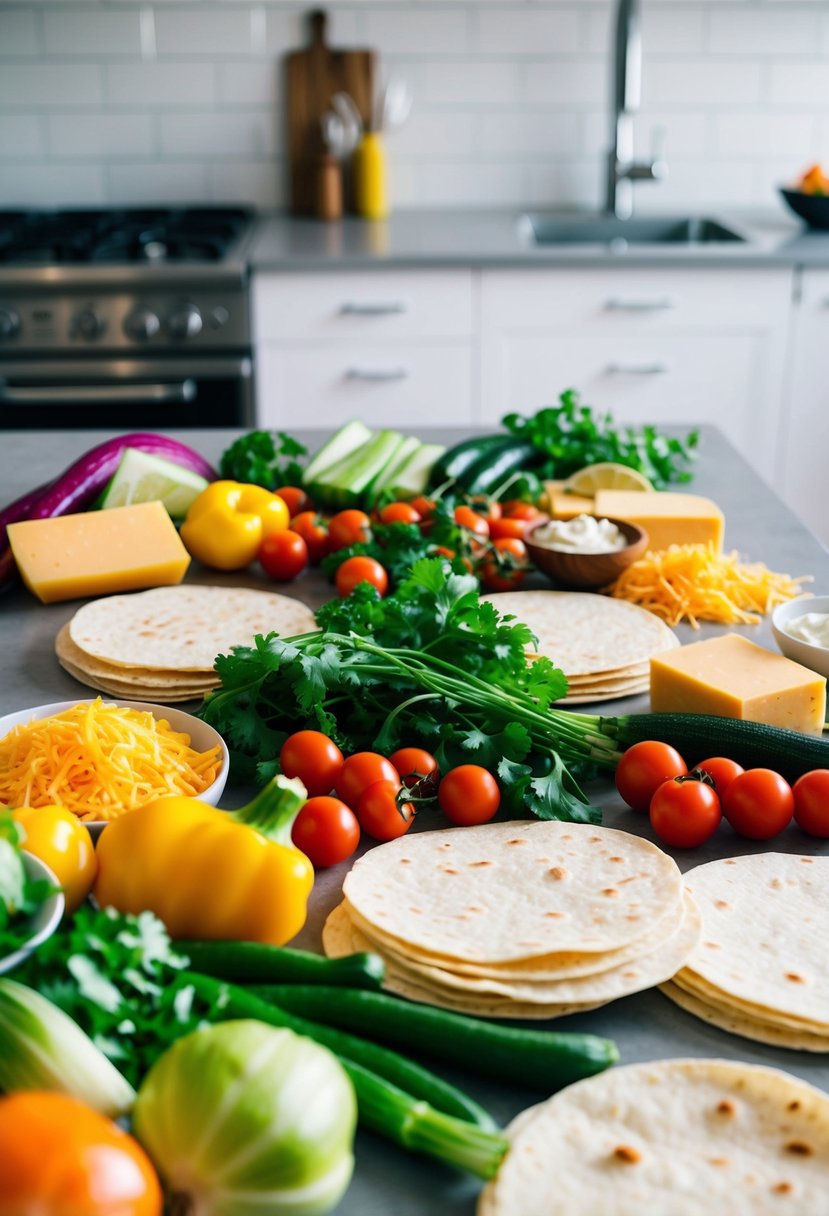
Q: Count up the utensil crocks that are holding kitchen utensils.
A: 2